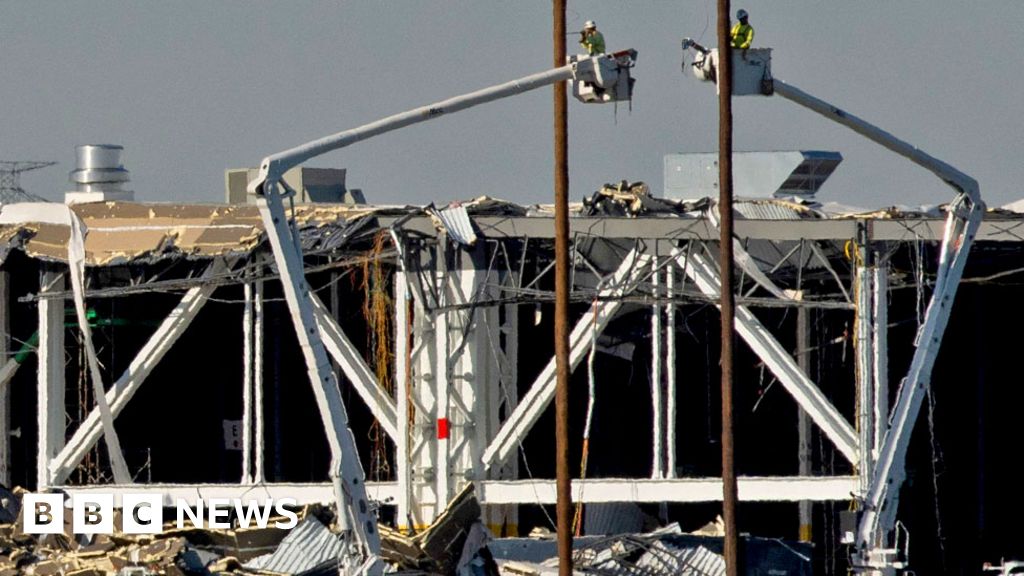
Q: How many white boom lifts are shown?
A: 2